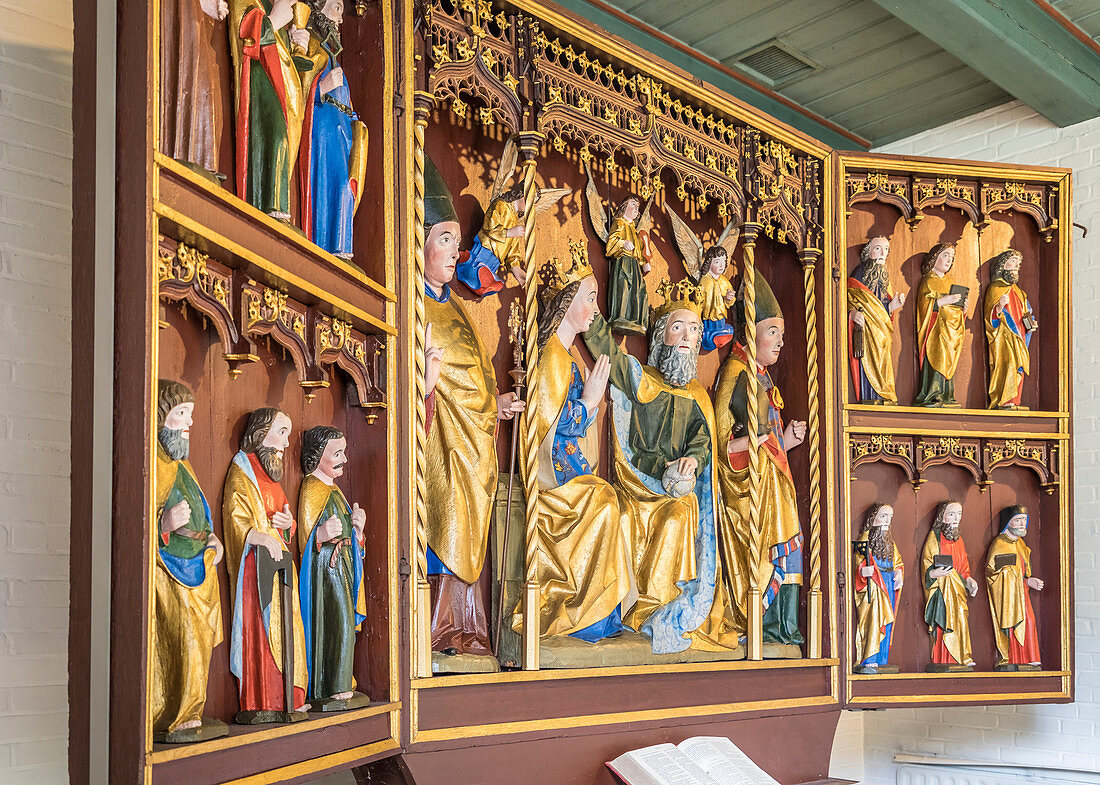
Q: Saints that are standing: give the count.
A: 14